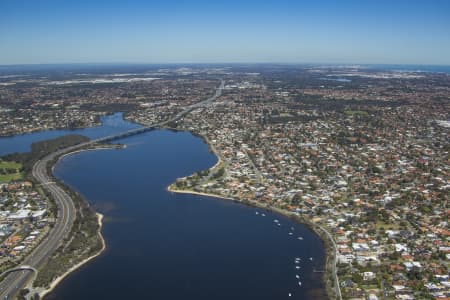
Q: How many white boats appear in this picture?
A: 14